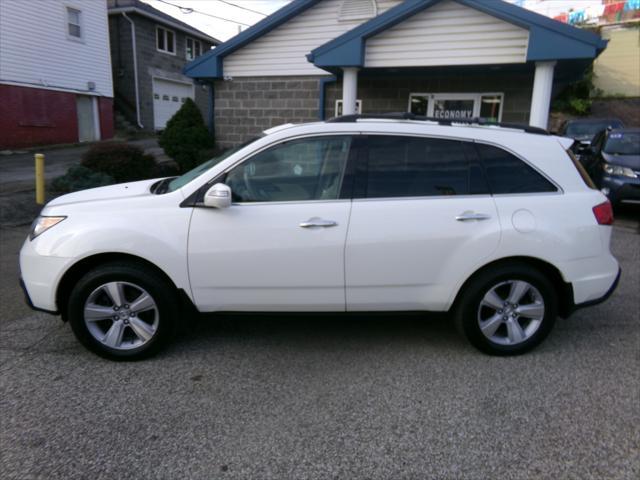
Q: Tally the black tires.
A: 2